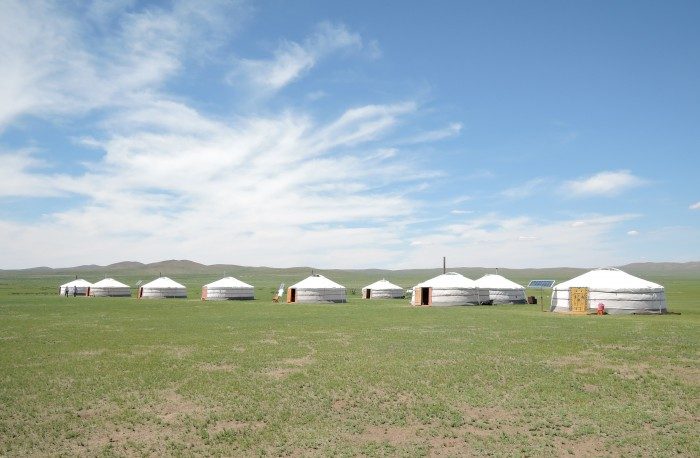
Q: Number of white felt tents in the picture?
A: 9